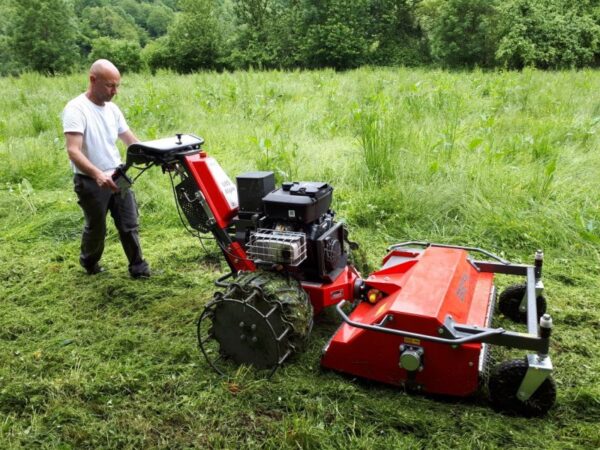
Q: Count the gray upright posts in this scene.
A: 2